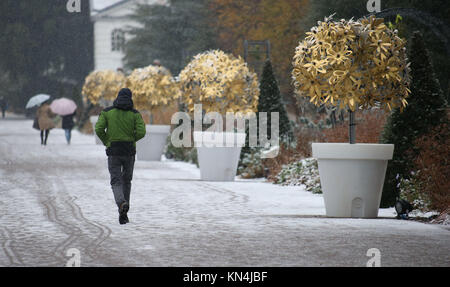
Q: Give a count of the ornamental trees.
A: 4